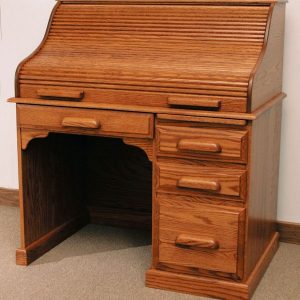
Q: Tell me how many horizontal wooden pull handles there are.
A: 6